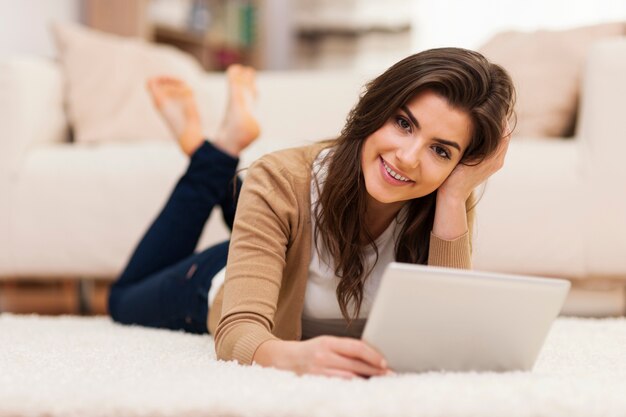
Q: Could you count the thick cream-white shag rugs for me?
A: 1